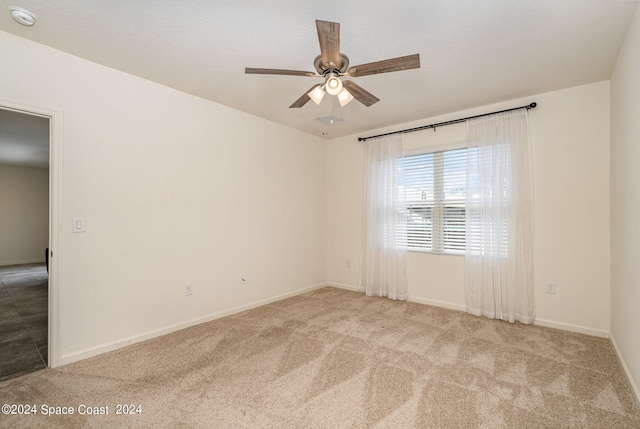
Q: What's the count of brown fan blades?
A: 5